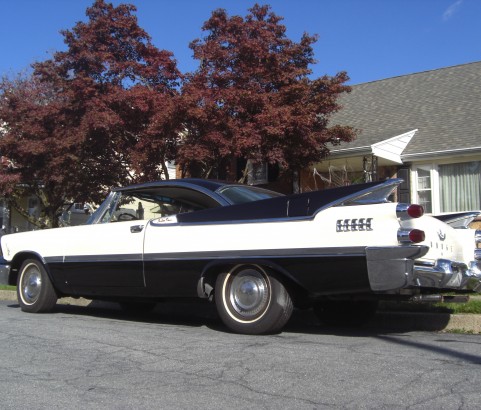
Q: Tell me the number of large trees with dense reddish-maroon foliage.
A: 2